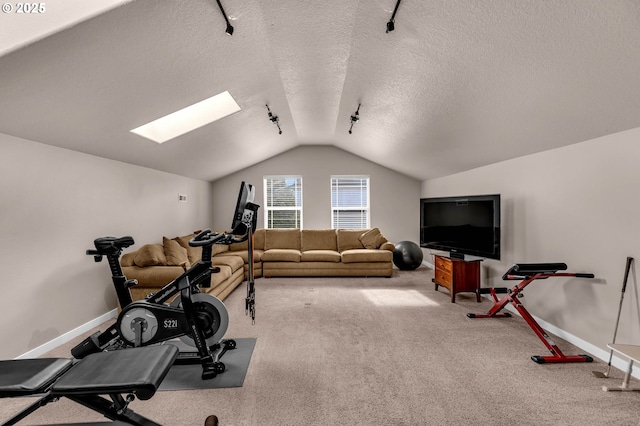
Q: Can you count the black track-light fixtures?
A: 4